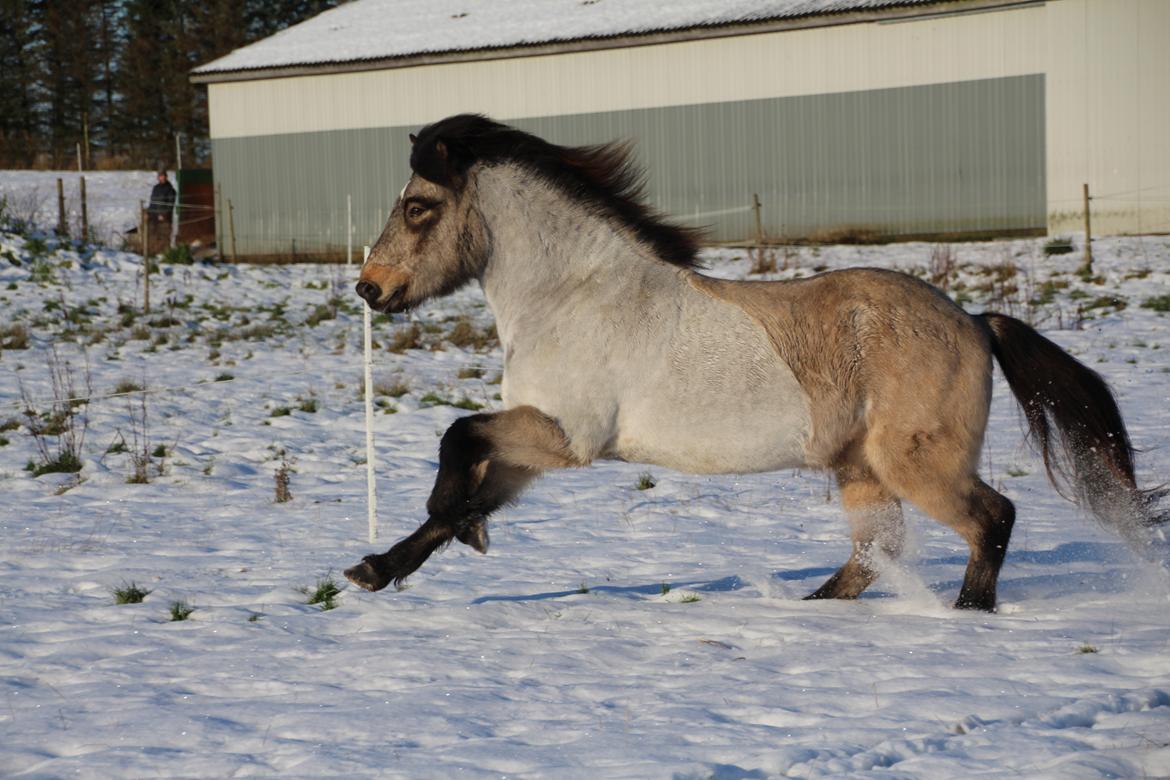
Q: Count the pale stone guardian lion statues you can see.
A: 0